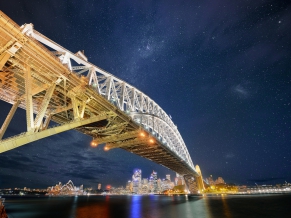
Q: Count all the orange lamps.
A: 4